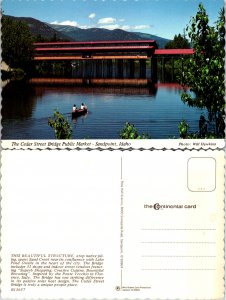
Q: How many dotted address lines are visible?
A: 4